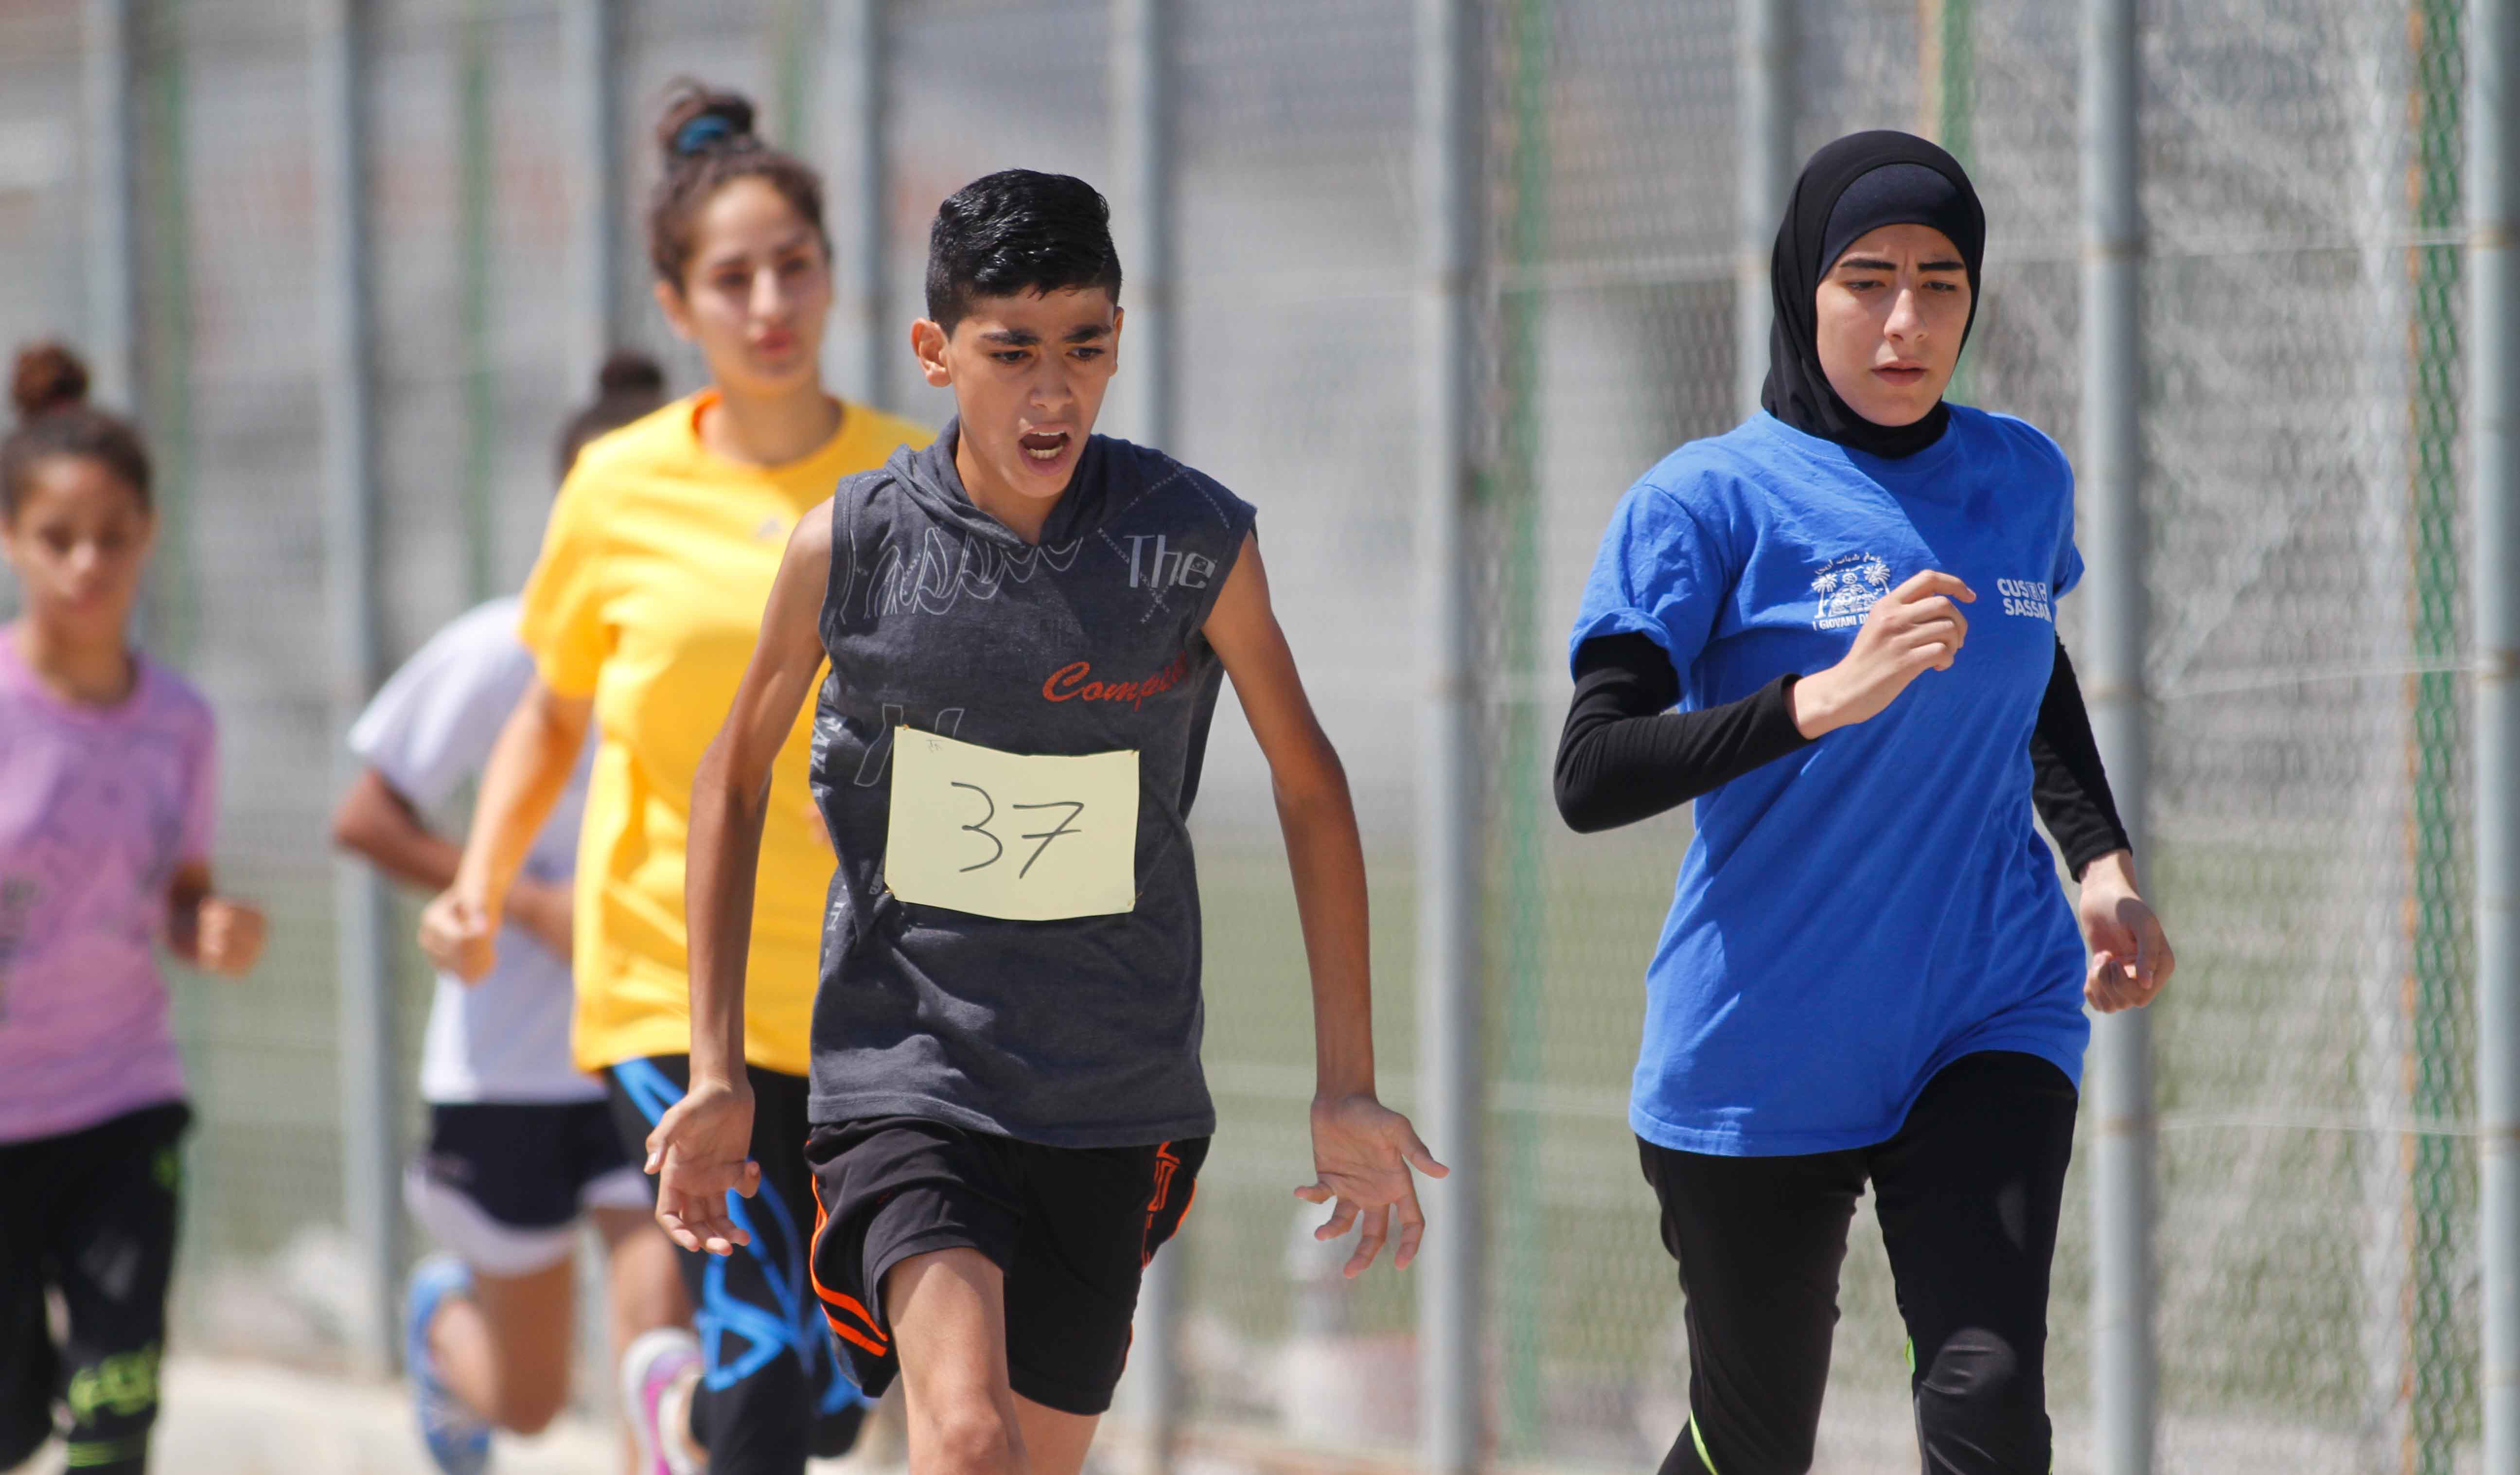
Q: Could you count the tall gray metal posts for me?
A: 9